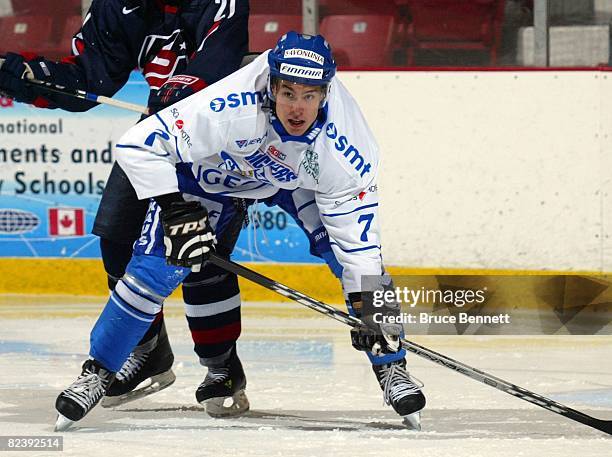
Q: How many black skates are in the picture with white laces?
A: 4